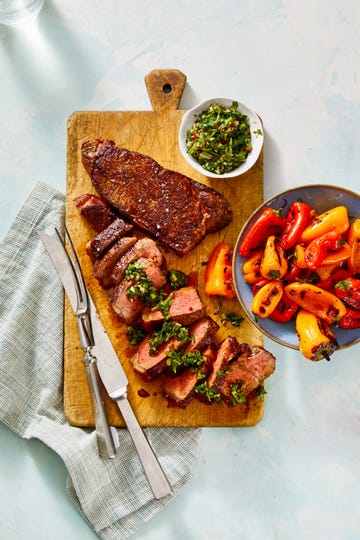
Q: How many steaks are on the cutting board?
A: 2